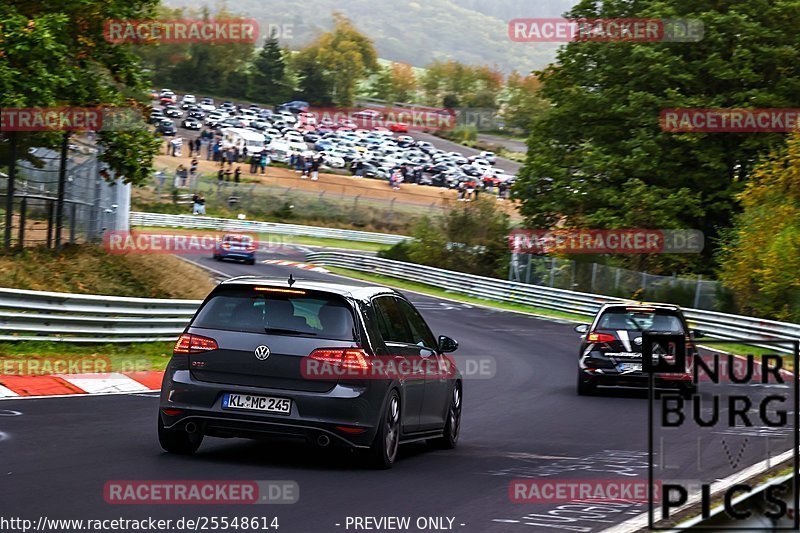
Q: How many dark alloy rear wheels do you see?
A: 1